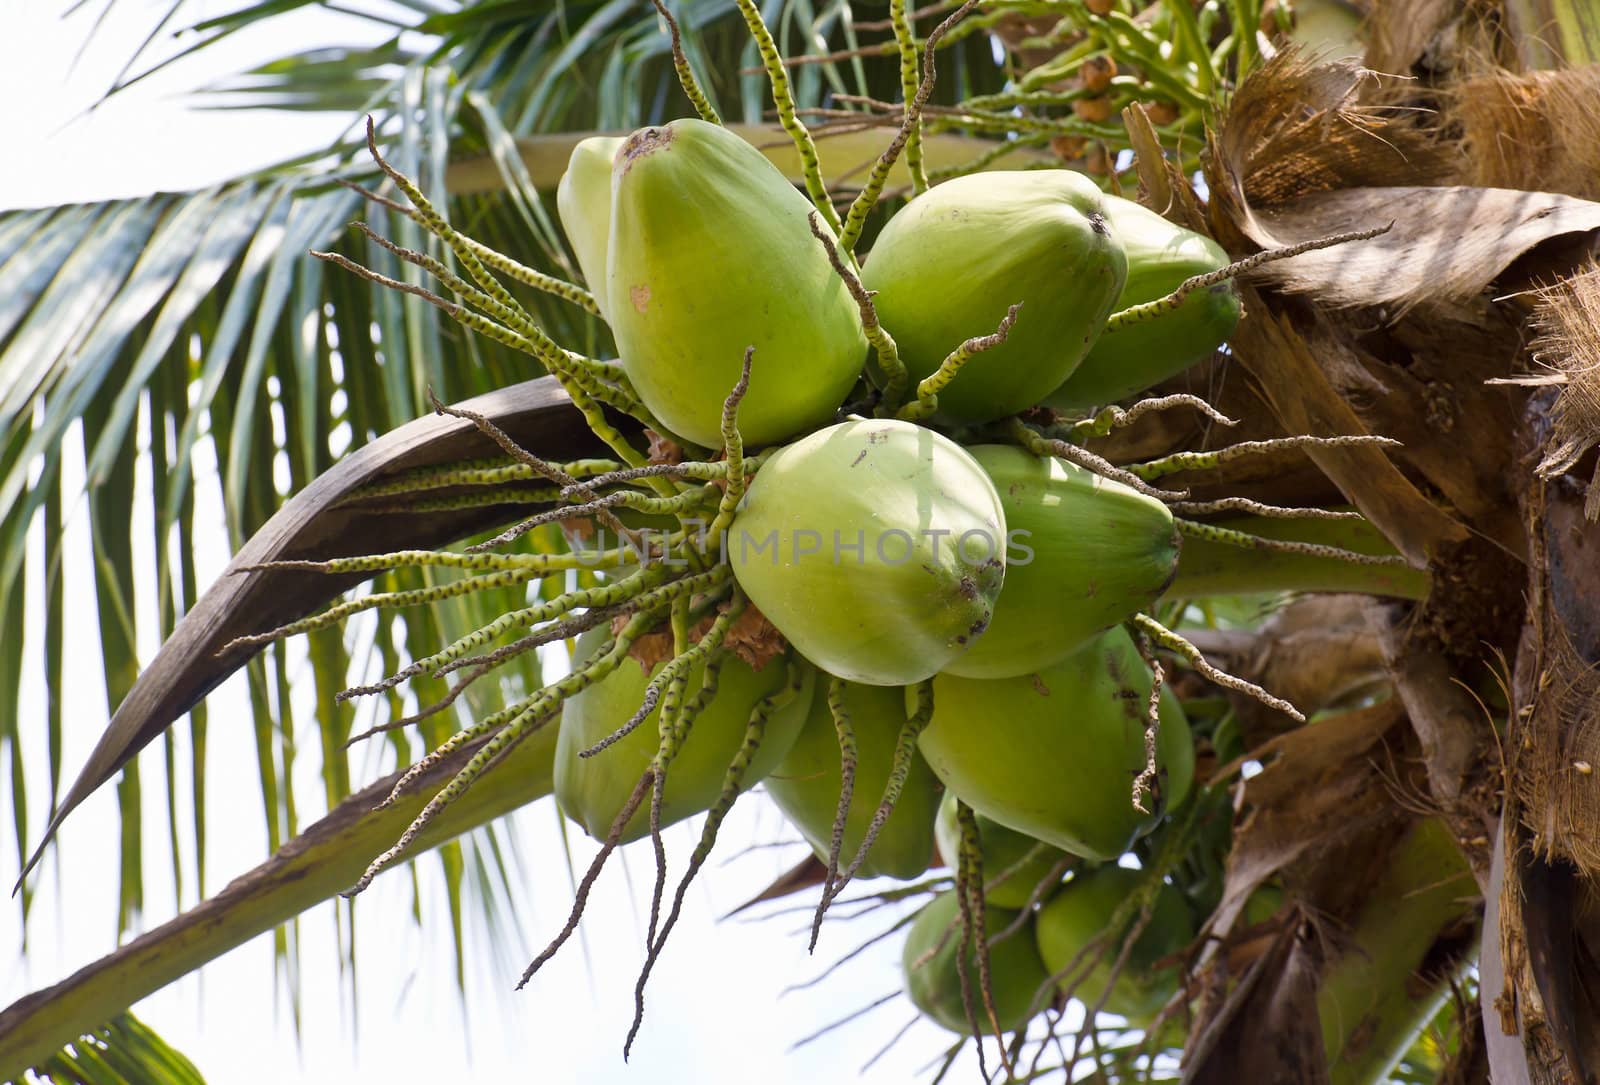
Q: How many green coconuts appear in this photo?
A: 12